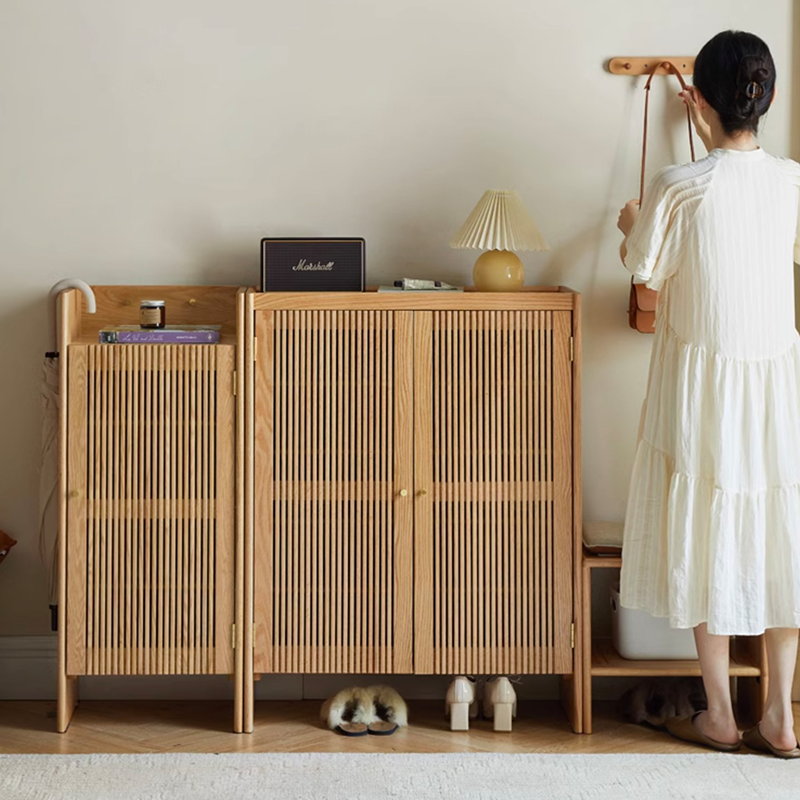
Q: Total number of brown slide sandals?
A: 2